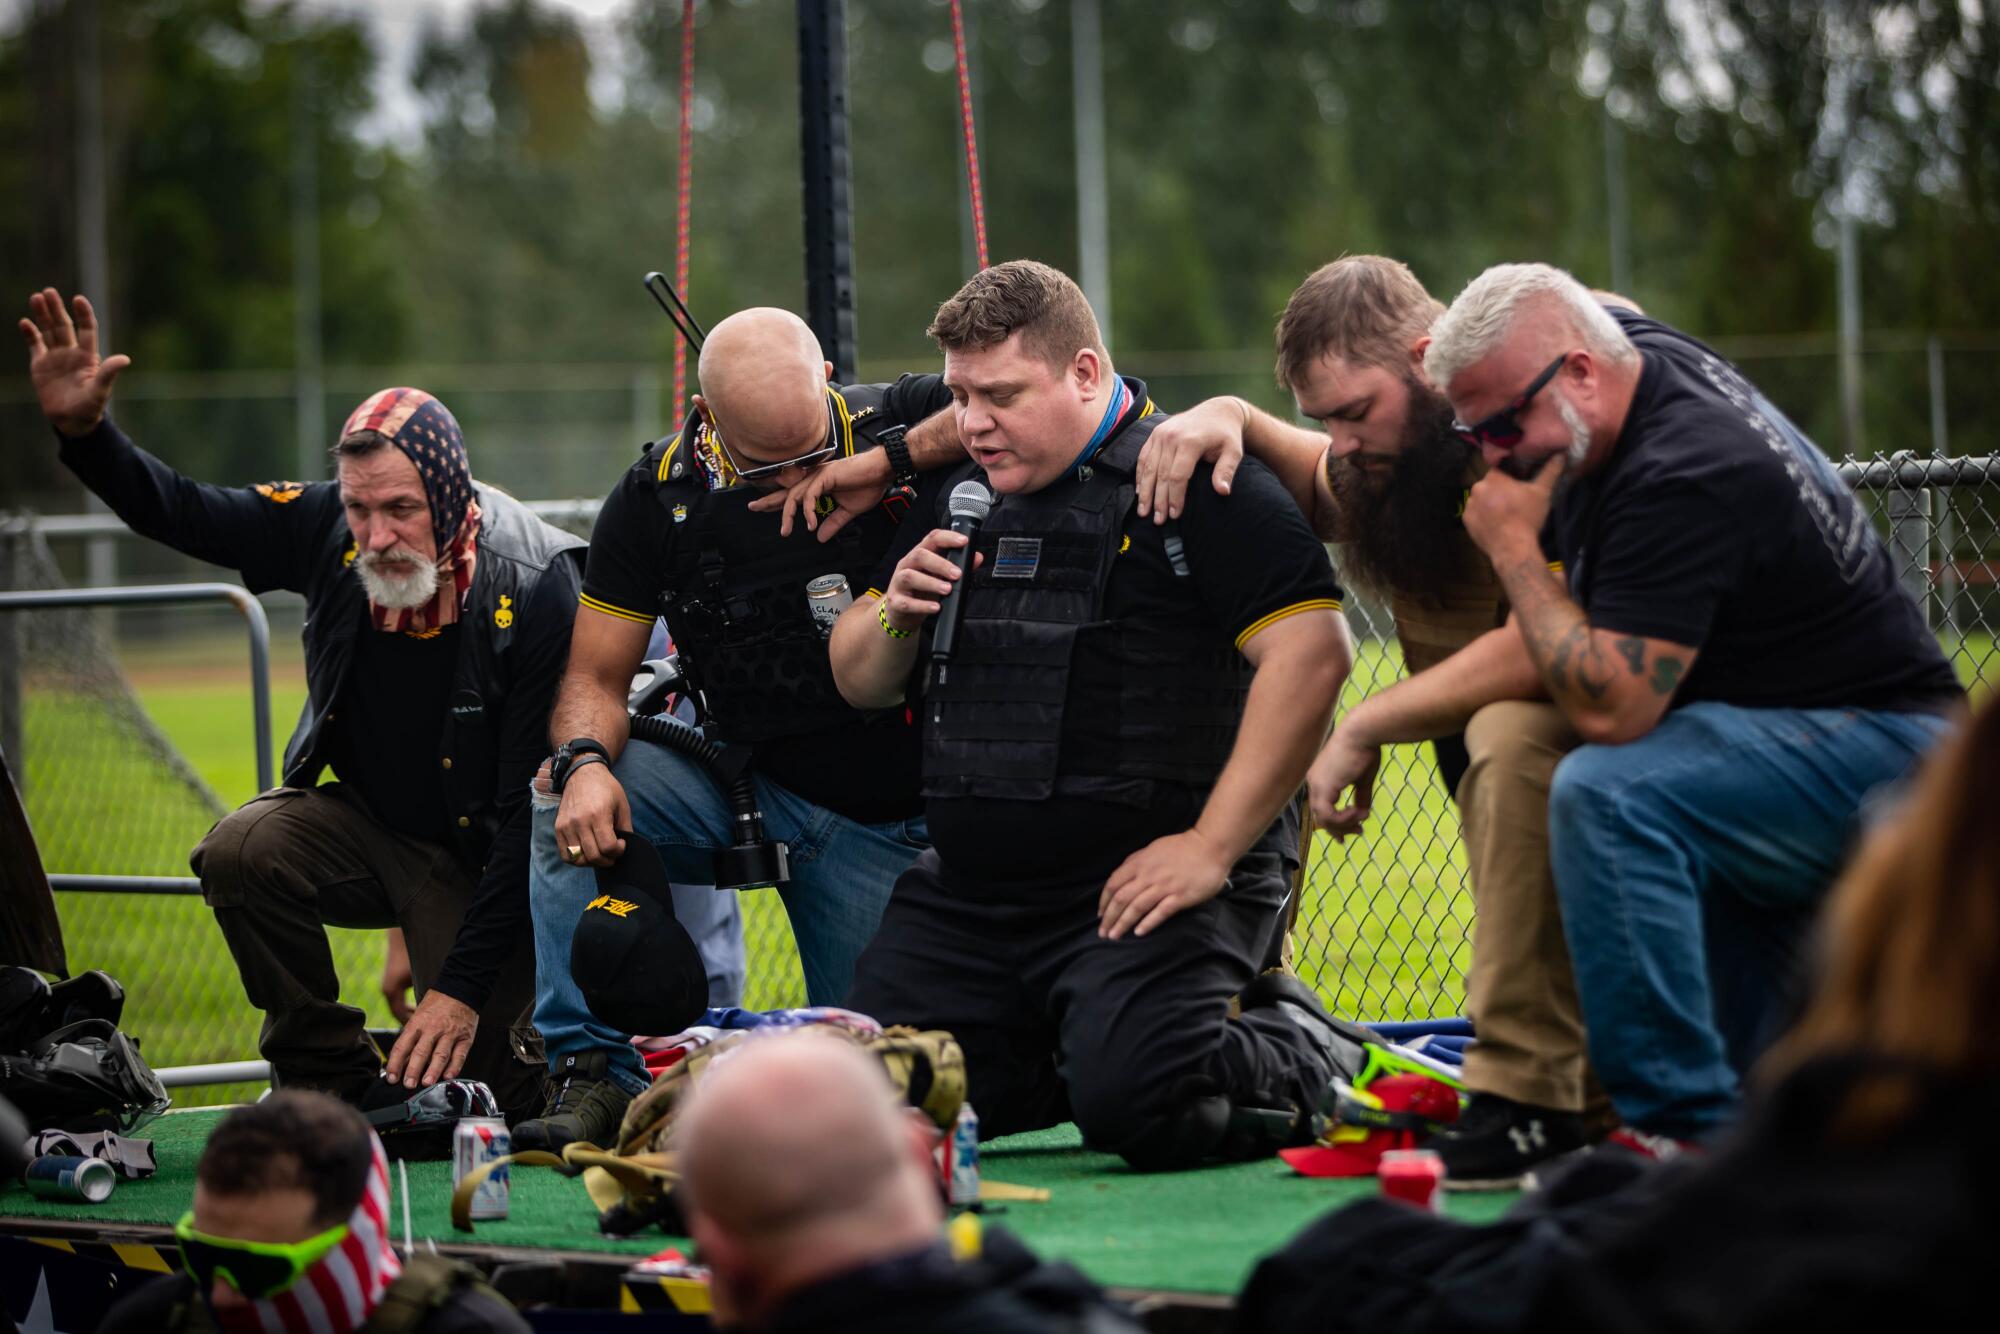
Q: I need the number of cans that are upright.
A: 4